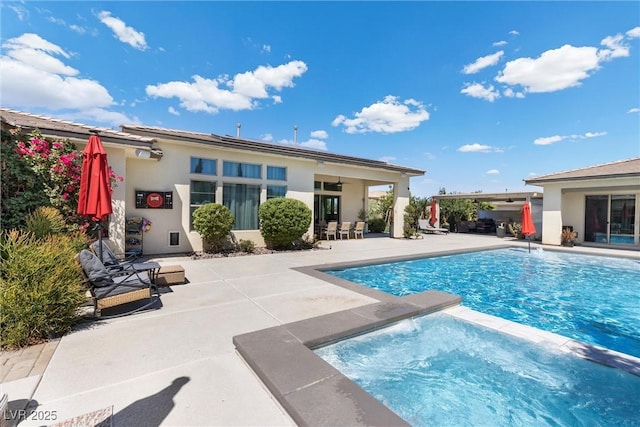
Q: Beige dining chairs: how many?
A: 3